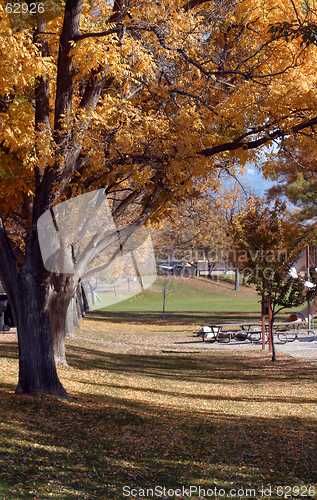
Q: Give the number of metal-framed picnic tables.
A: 2